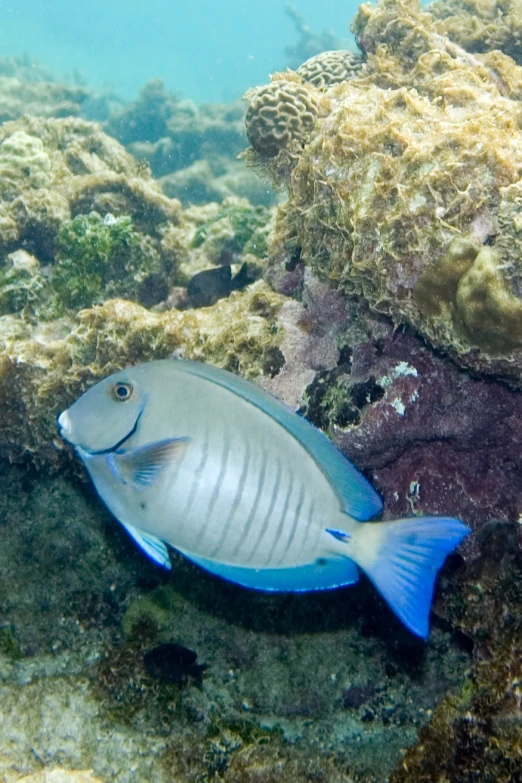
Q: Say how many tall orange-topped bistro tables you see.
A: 0